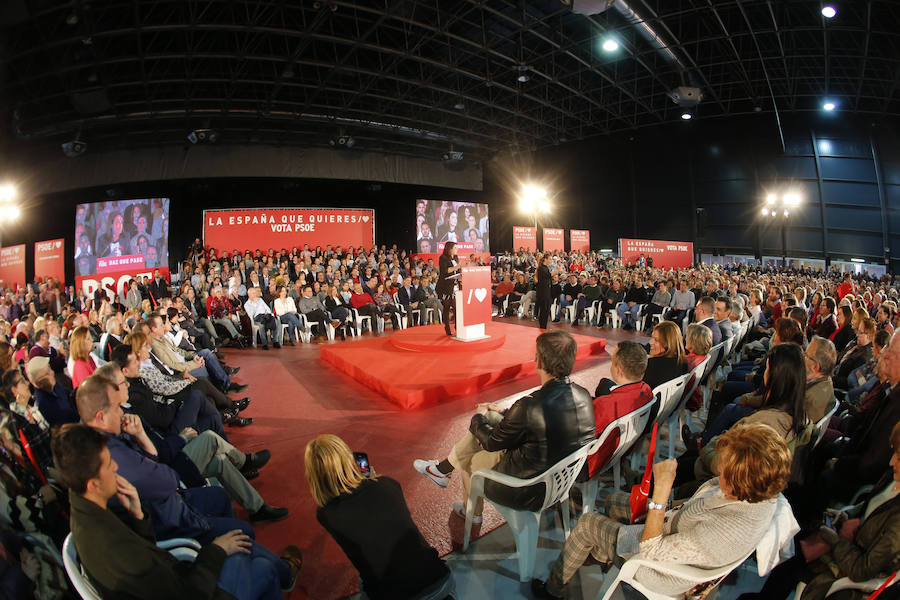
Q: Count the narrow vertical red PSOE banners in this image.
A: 5